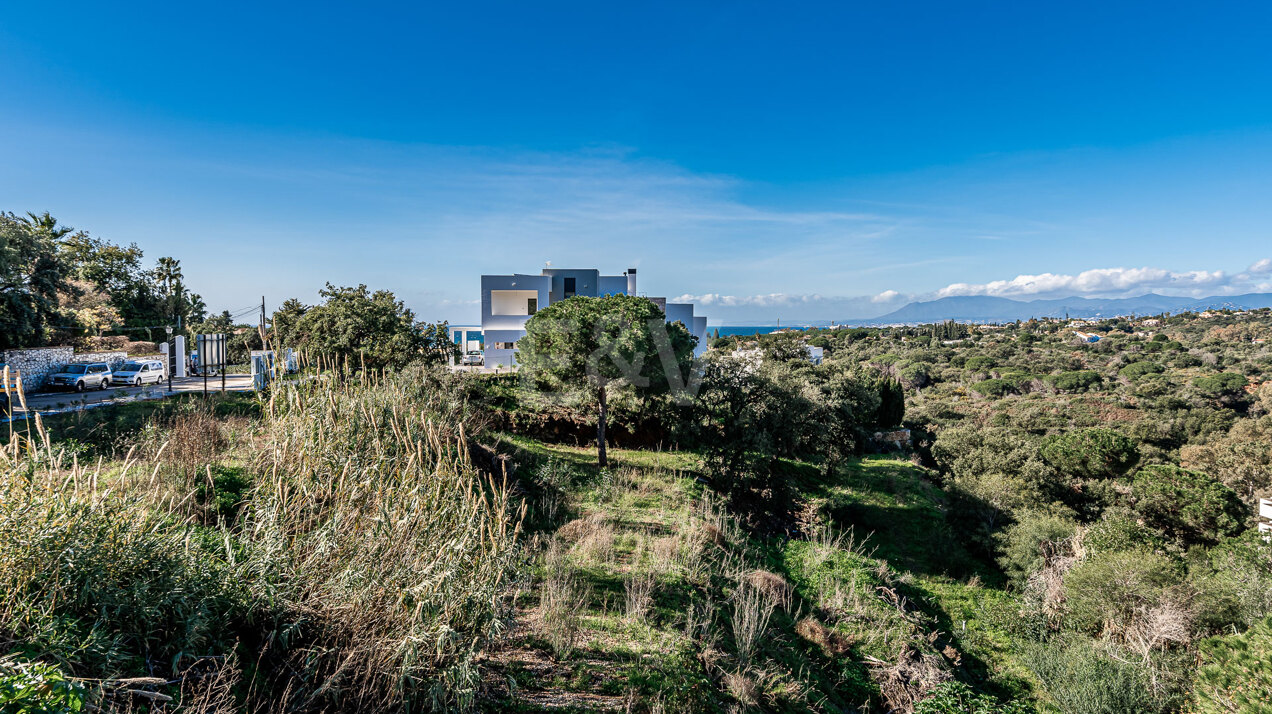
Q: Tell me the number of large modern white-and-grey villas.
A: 1